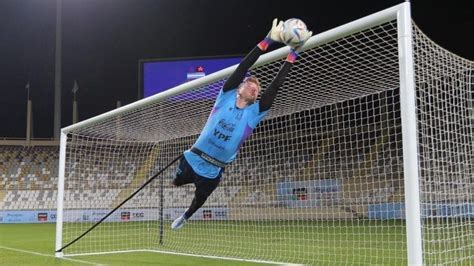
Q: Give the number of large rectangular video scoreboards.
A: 1